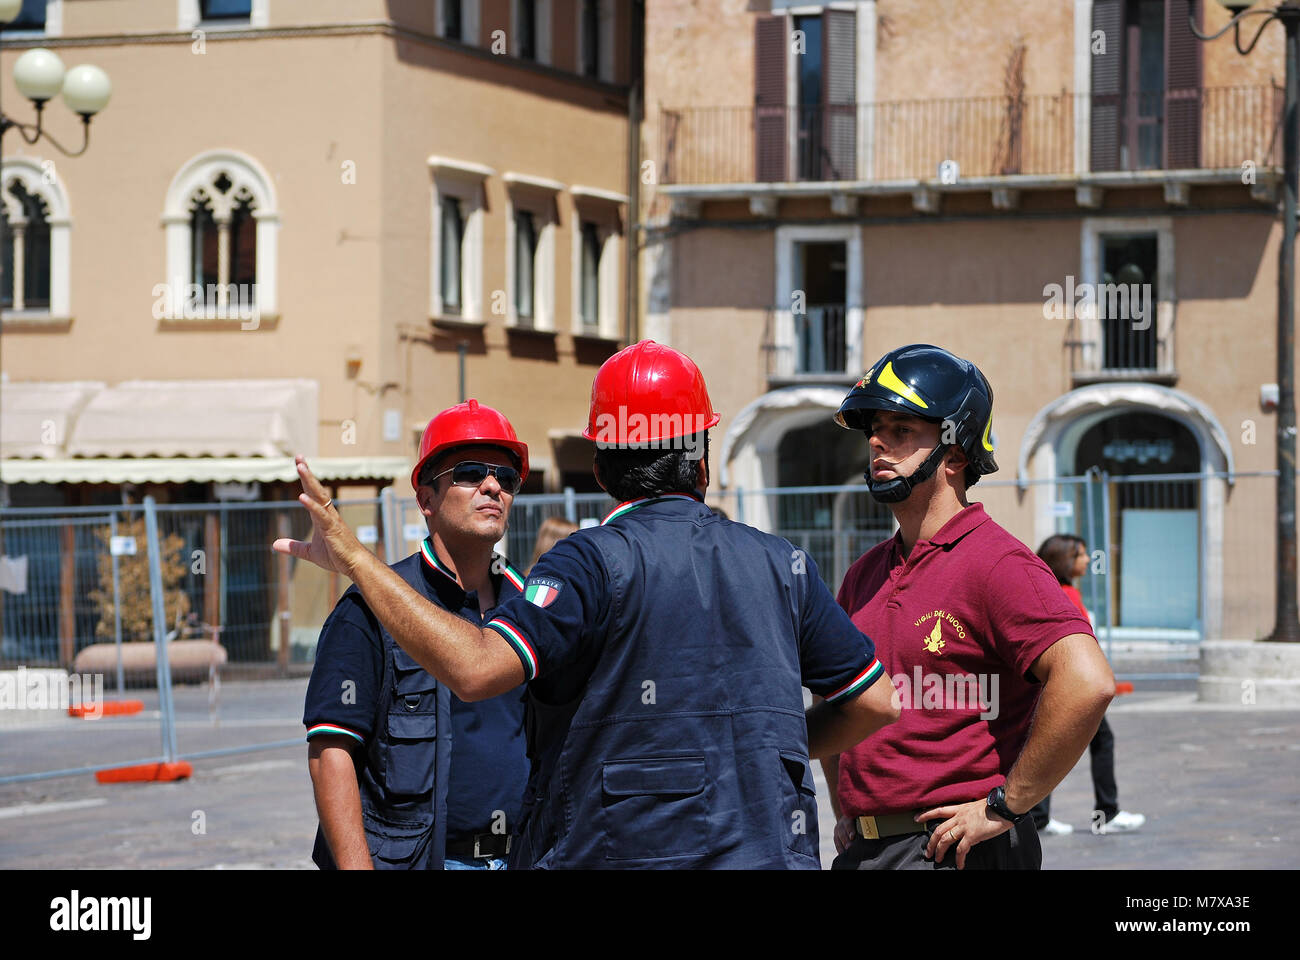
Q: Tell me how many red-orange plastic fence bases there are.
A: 3